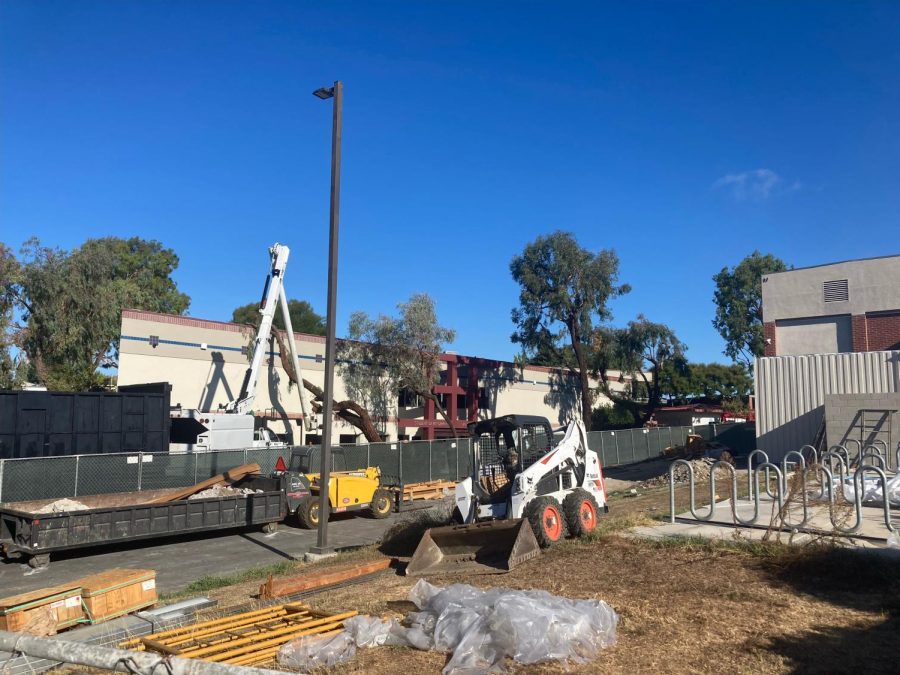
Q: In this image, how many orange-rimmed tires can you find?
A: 2